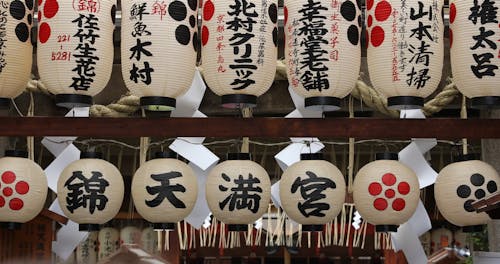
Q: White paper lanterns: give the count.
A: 14